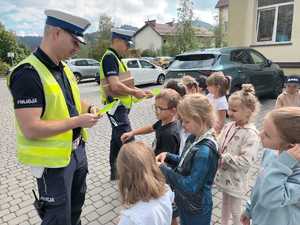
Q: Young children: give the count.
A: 10